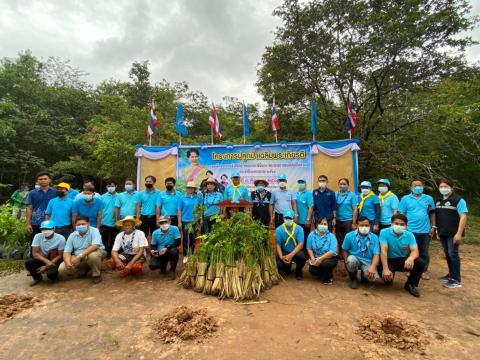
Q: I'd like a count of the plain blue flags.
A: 3